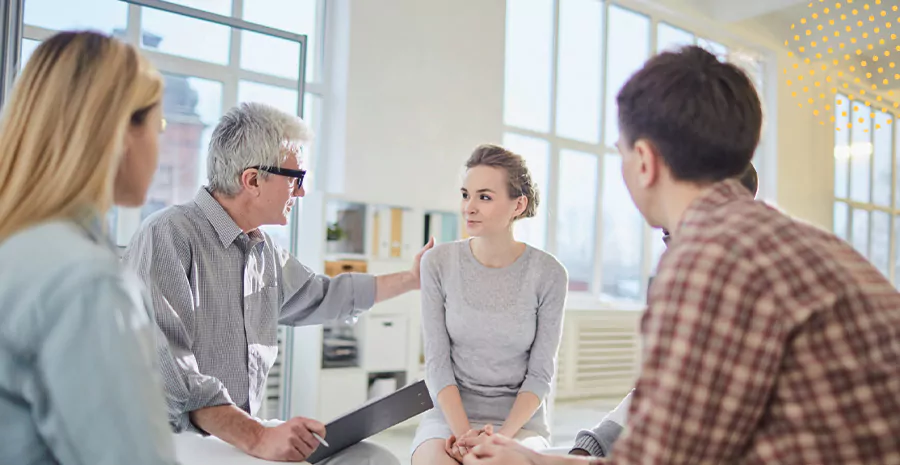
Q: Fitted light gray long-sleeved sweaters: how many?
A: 1